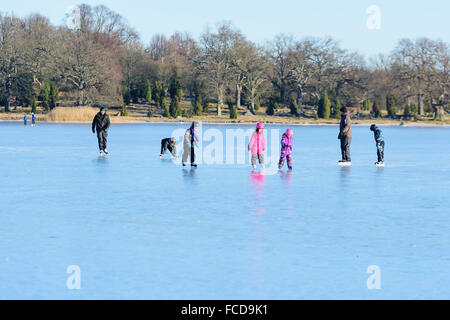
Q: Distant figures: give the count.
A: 2